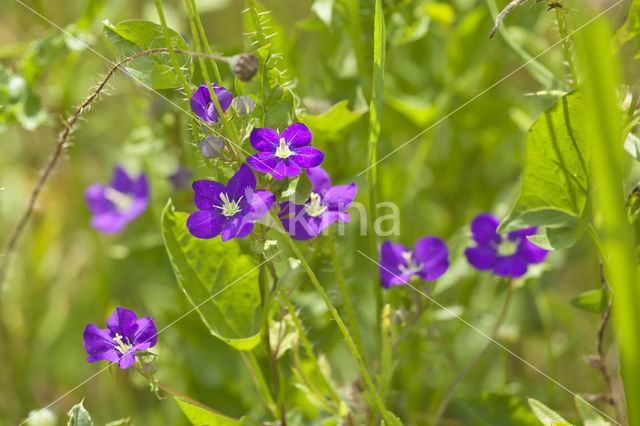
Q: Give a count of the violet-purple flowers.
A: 8